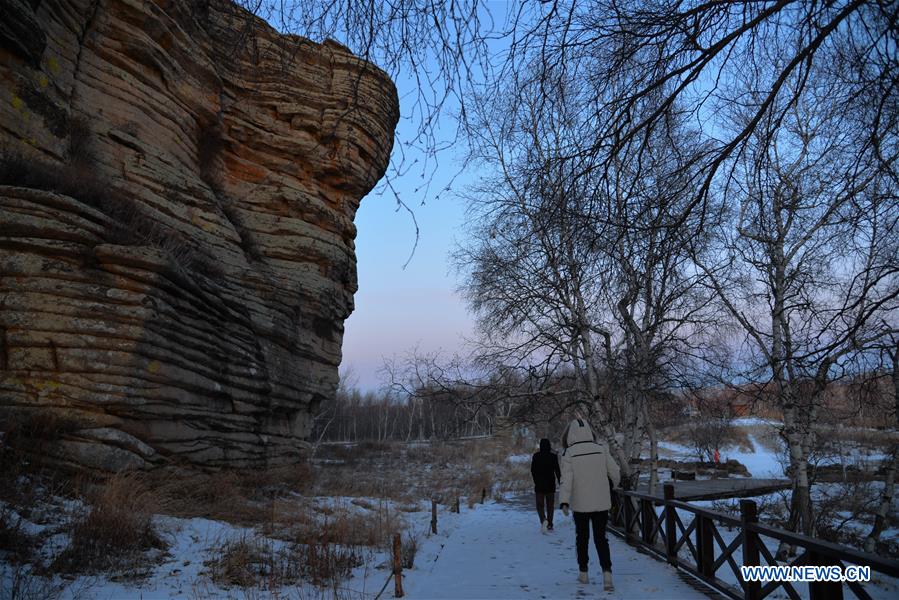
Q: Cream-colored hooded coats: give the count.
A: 1